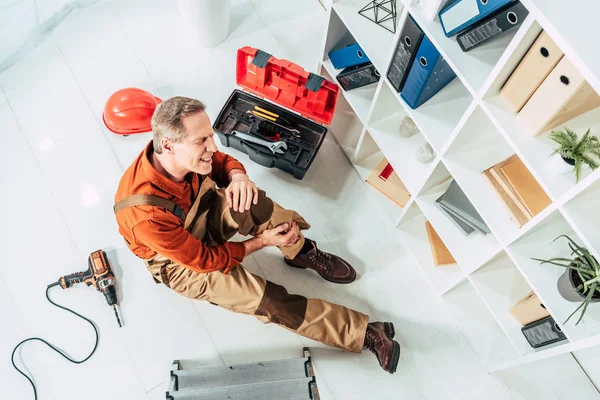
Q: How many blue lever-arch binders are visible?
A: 3